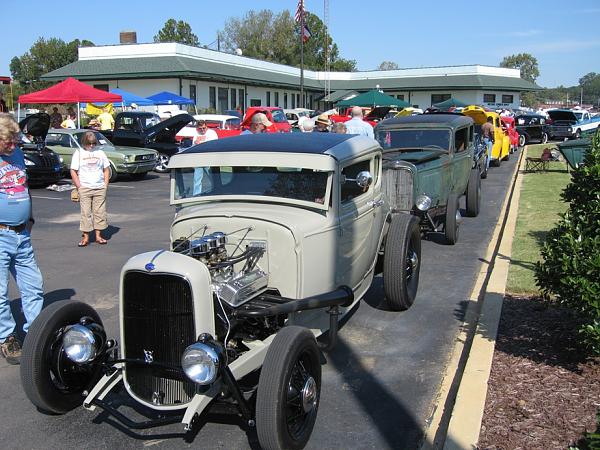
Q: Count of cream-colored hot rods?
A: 1